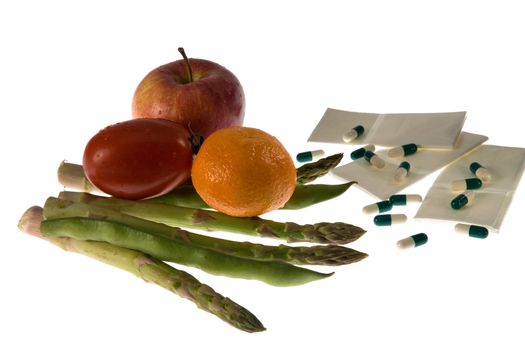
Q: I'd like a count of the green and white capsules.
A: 14